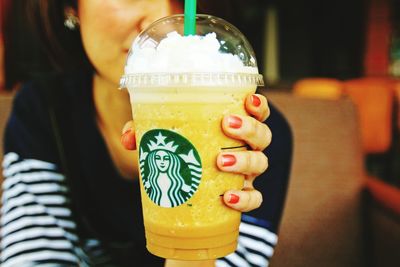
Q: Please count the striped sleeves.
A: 2